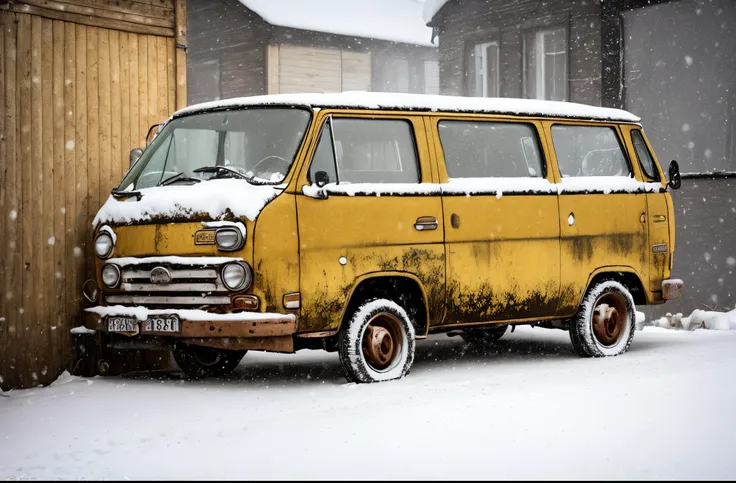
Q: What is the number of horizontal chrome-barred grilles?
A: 1